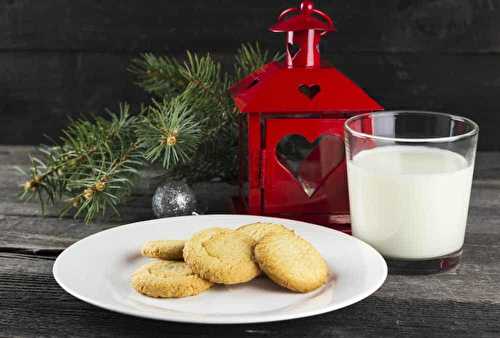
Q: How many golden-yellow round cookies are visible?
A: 5